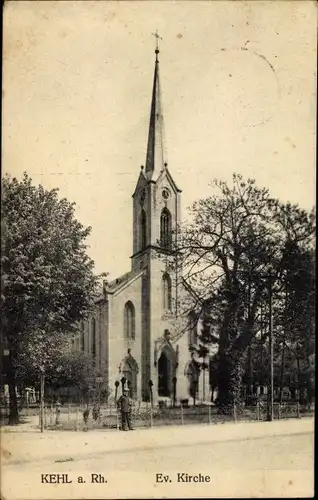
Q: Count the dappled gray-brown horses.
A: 0